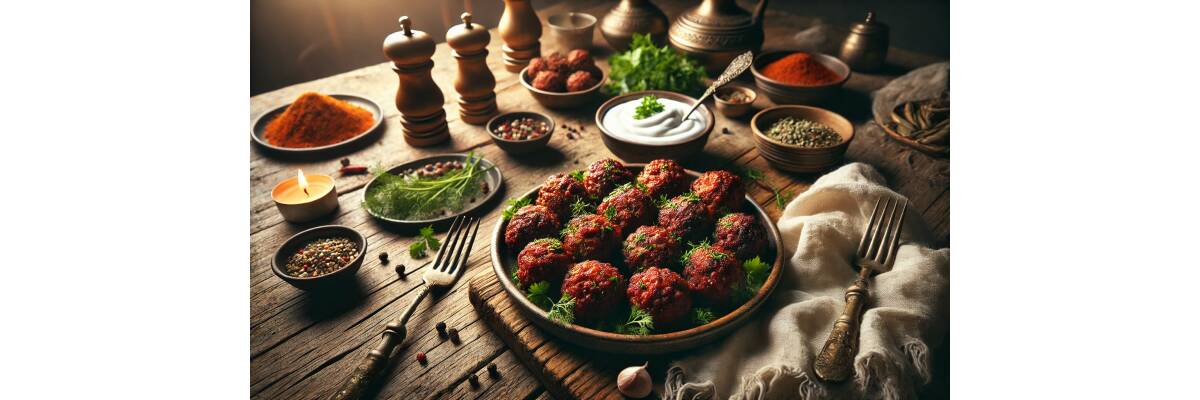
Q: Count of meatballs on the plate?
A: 14